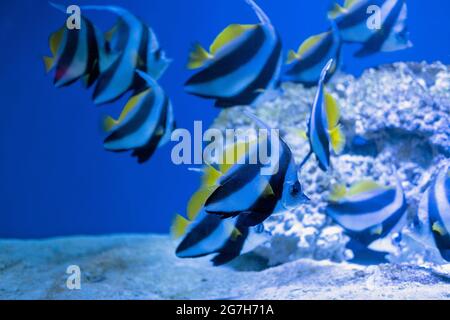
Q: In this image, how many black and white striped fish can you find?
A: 11